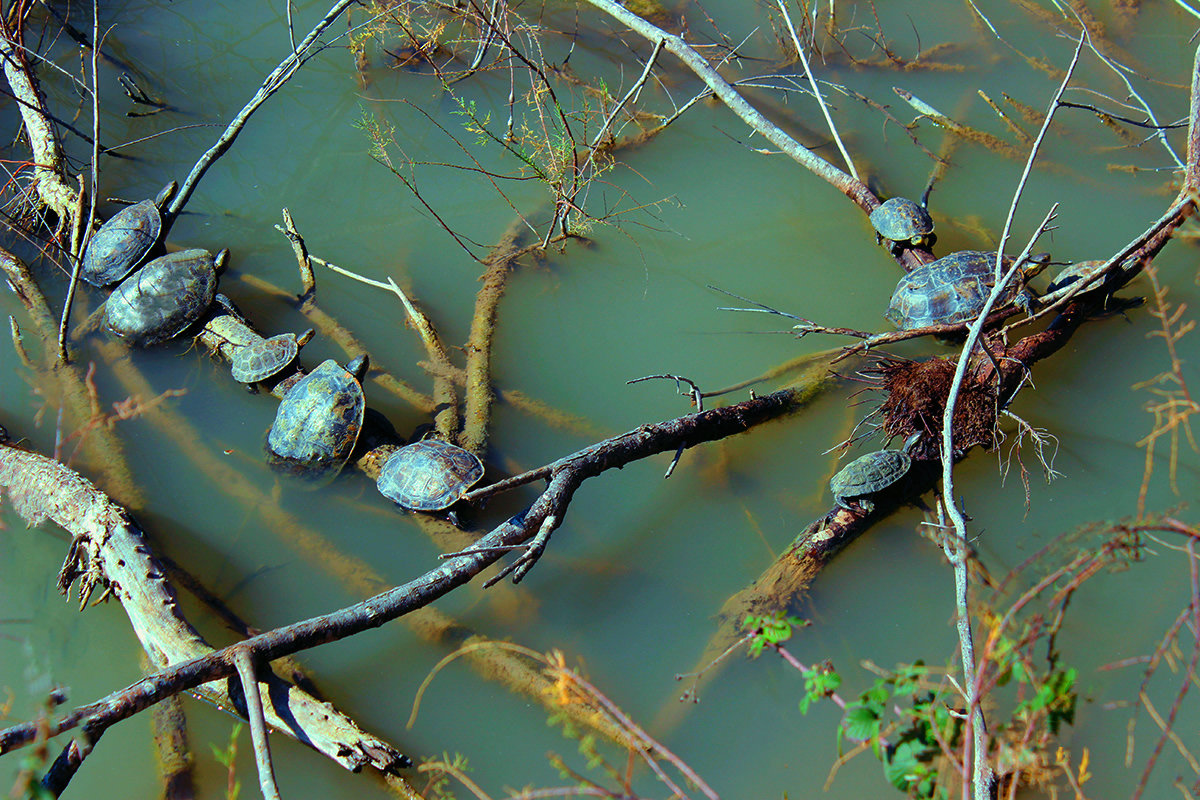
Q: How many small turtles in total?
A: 4